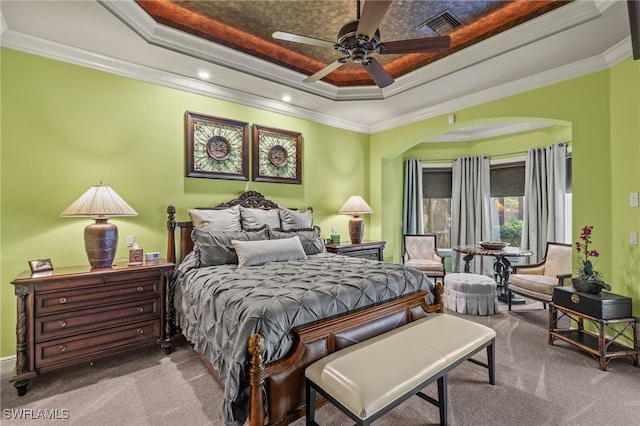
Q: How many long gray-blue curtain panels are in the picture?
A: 3